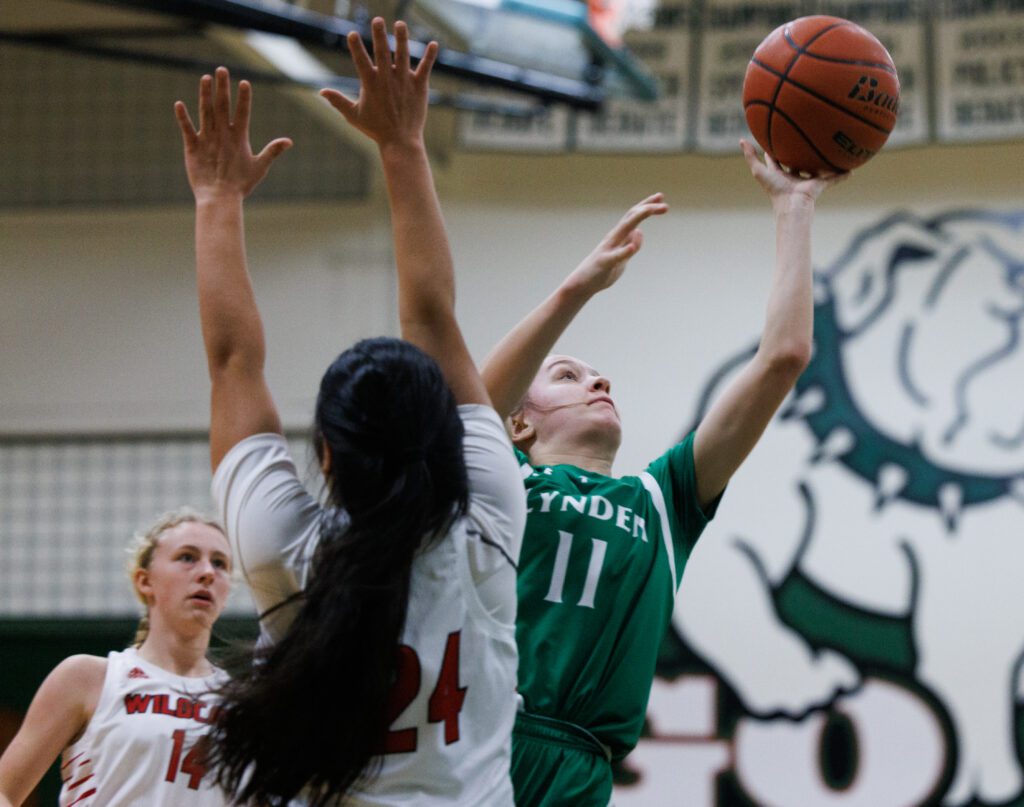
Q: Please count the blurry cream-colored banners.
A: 5